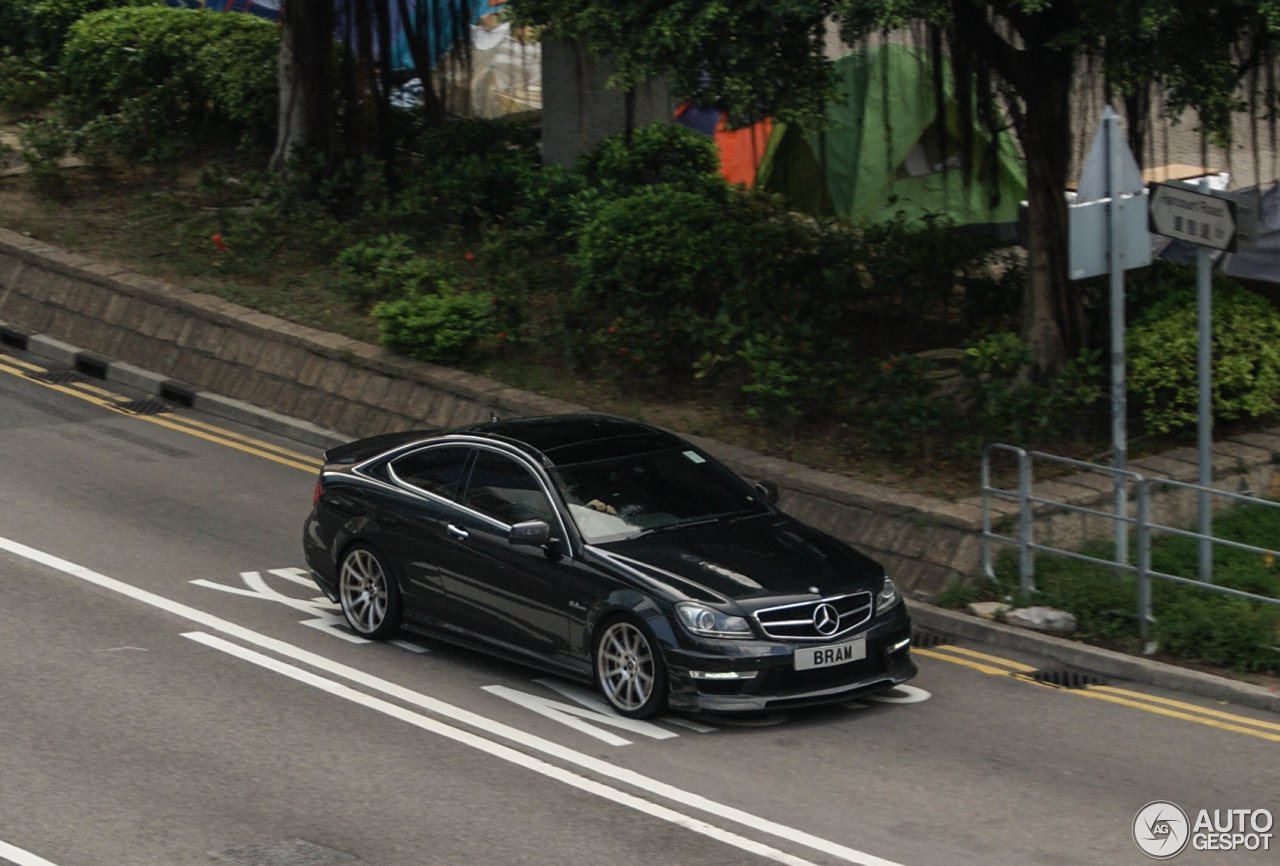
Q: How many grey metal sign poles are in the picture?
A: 2